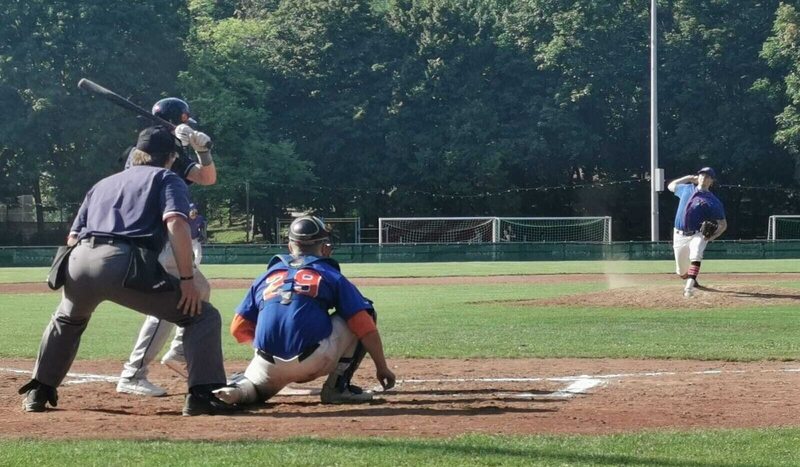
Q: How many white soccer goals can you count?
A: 3